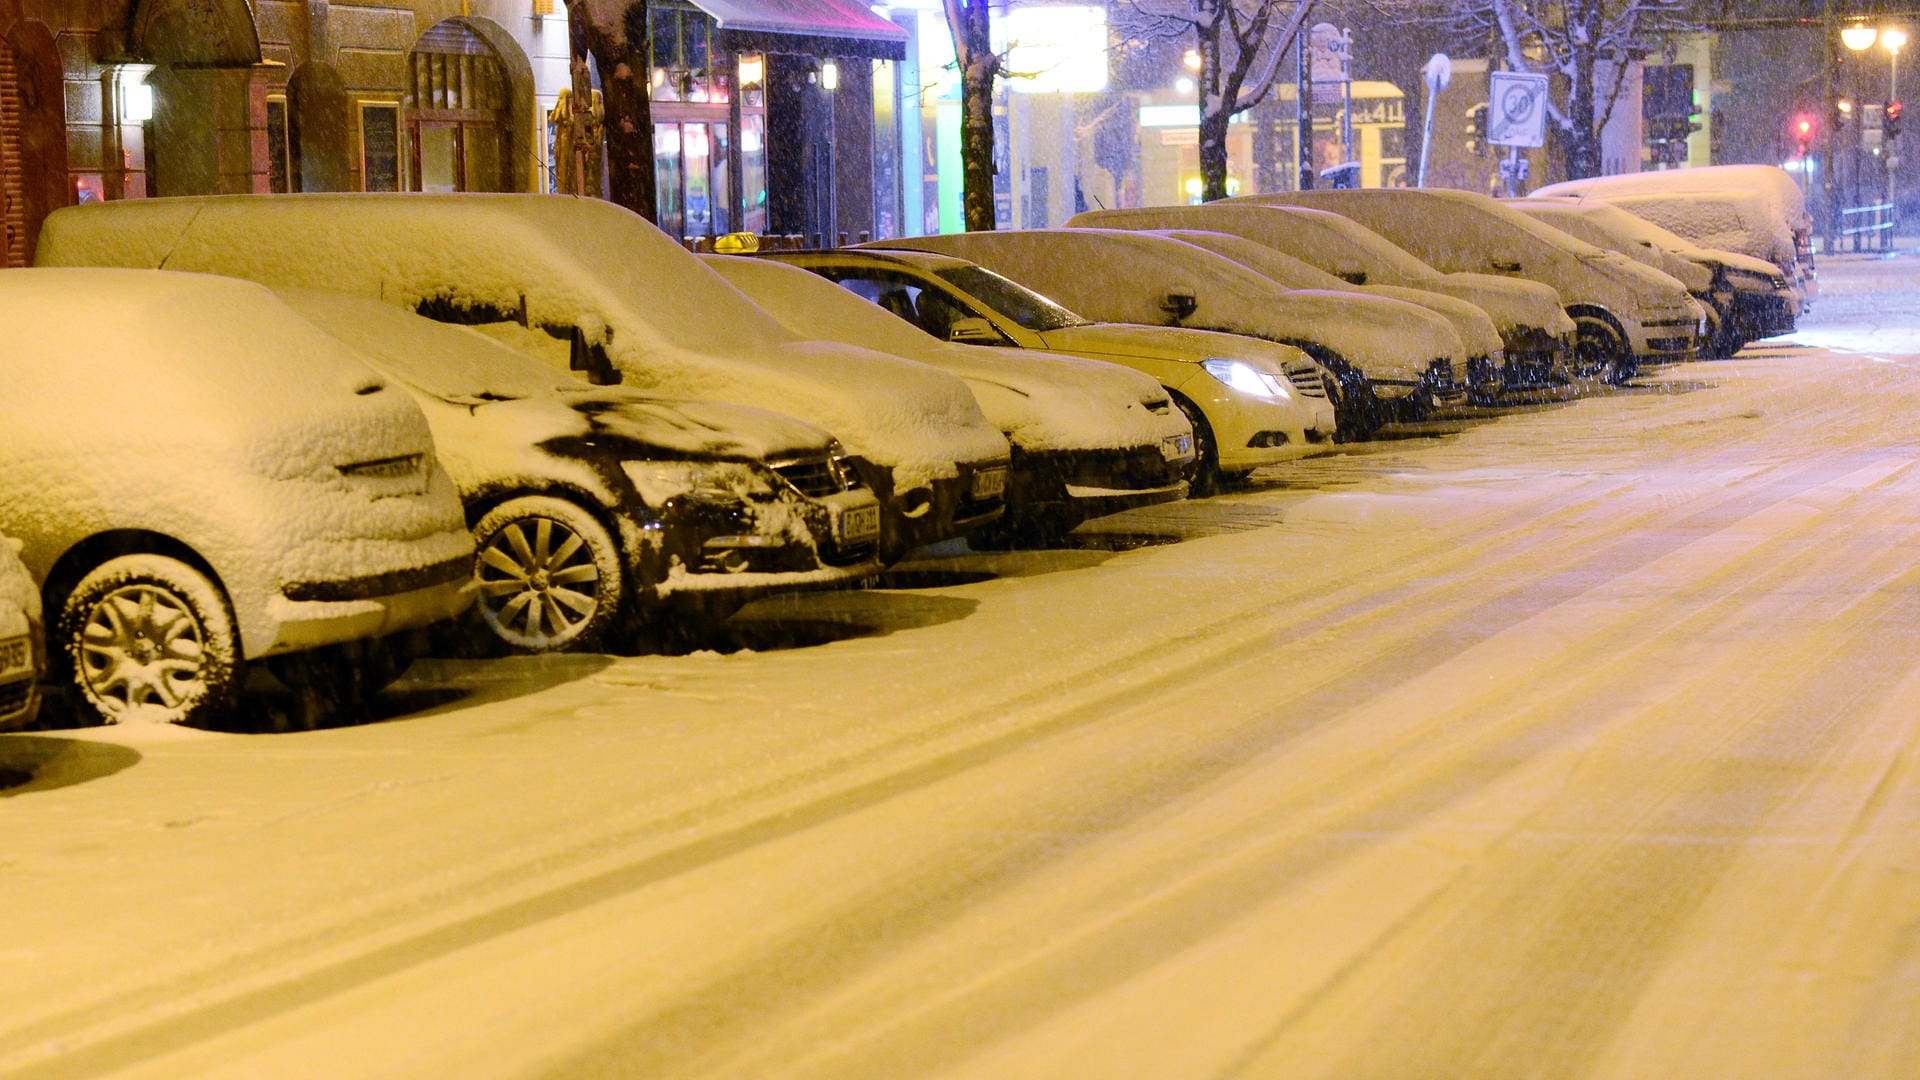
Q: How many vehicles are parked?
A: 12